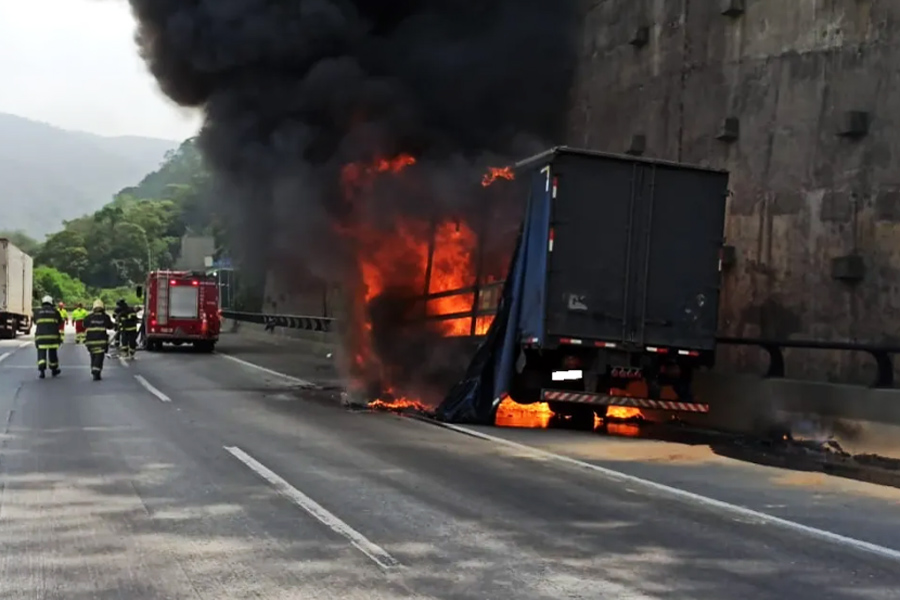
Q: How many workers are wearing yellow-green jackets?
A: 2